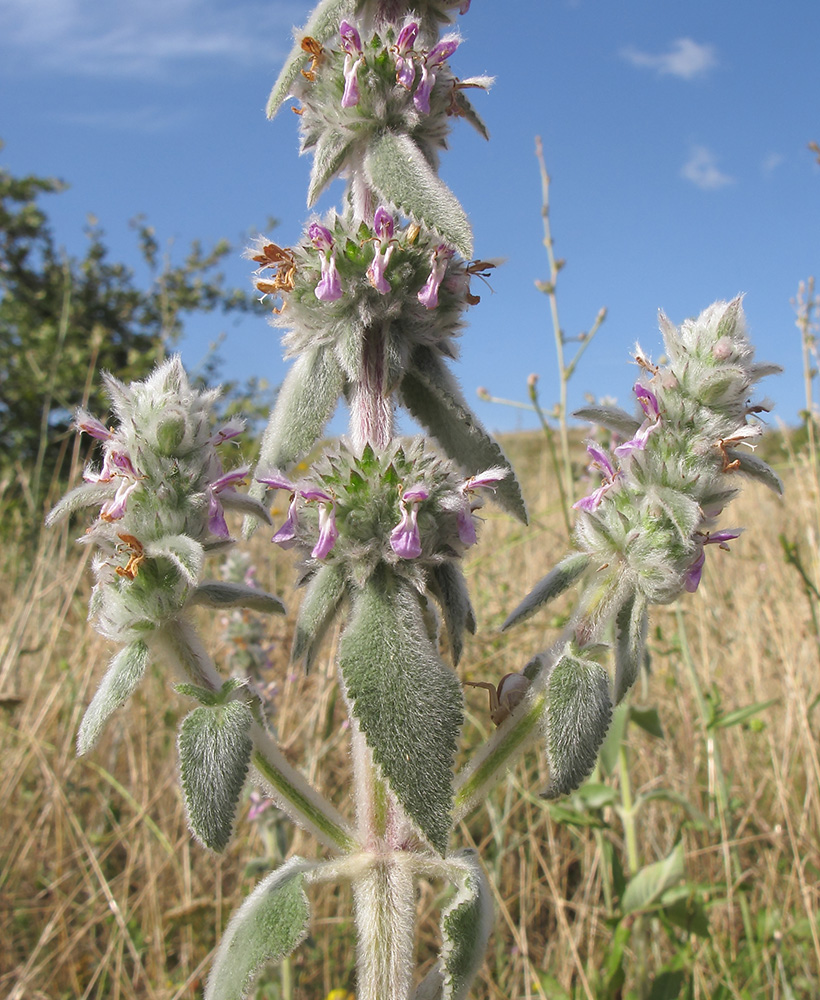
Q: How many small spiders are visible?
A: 1